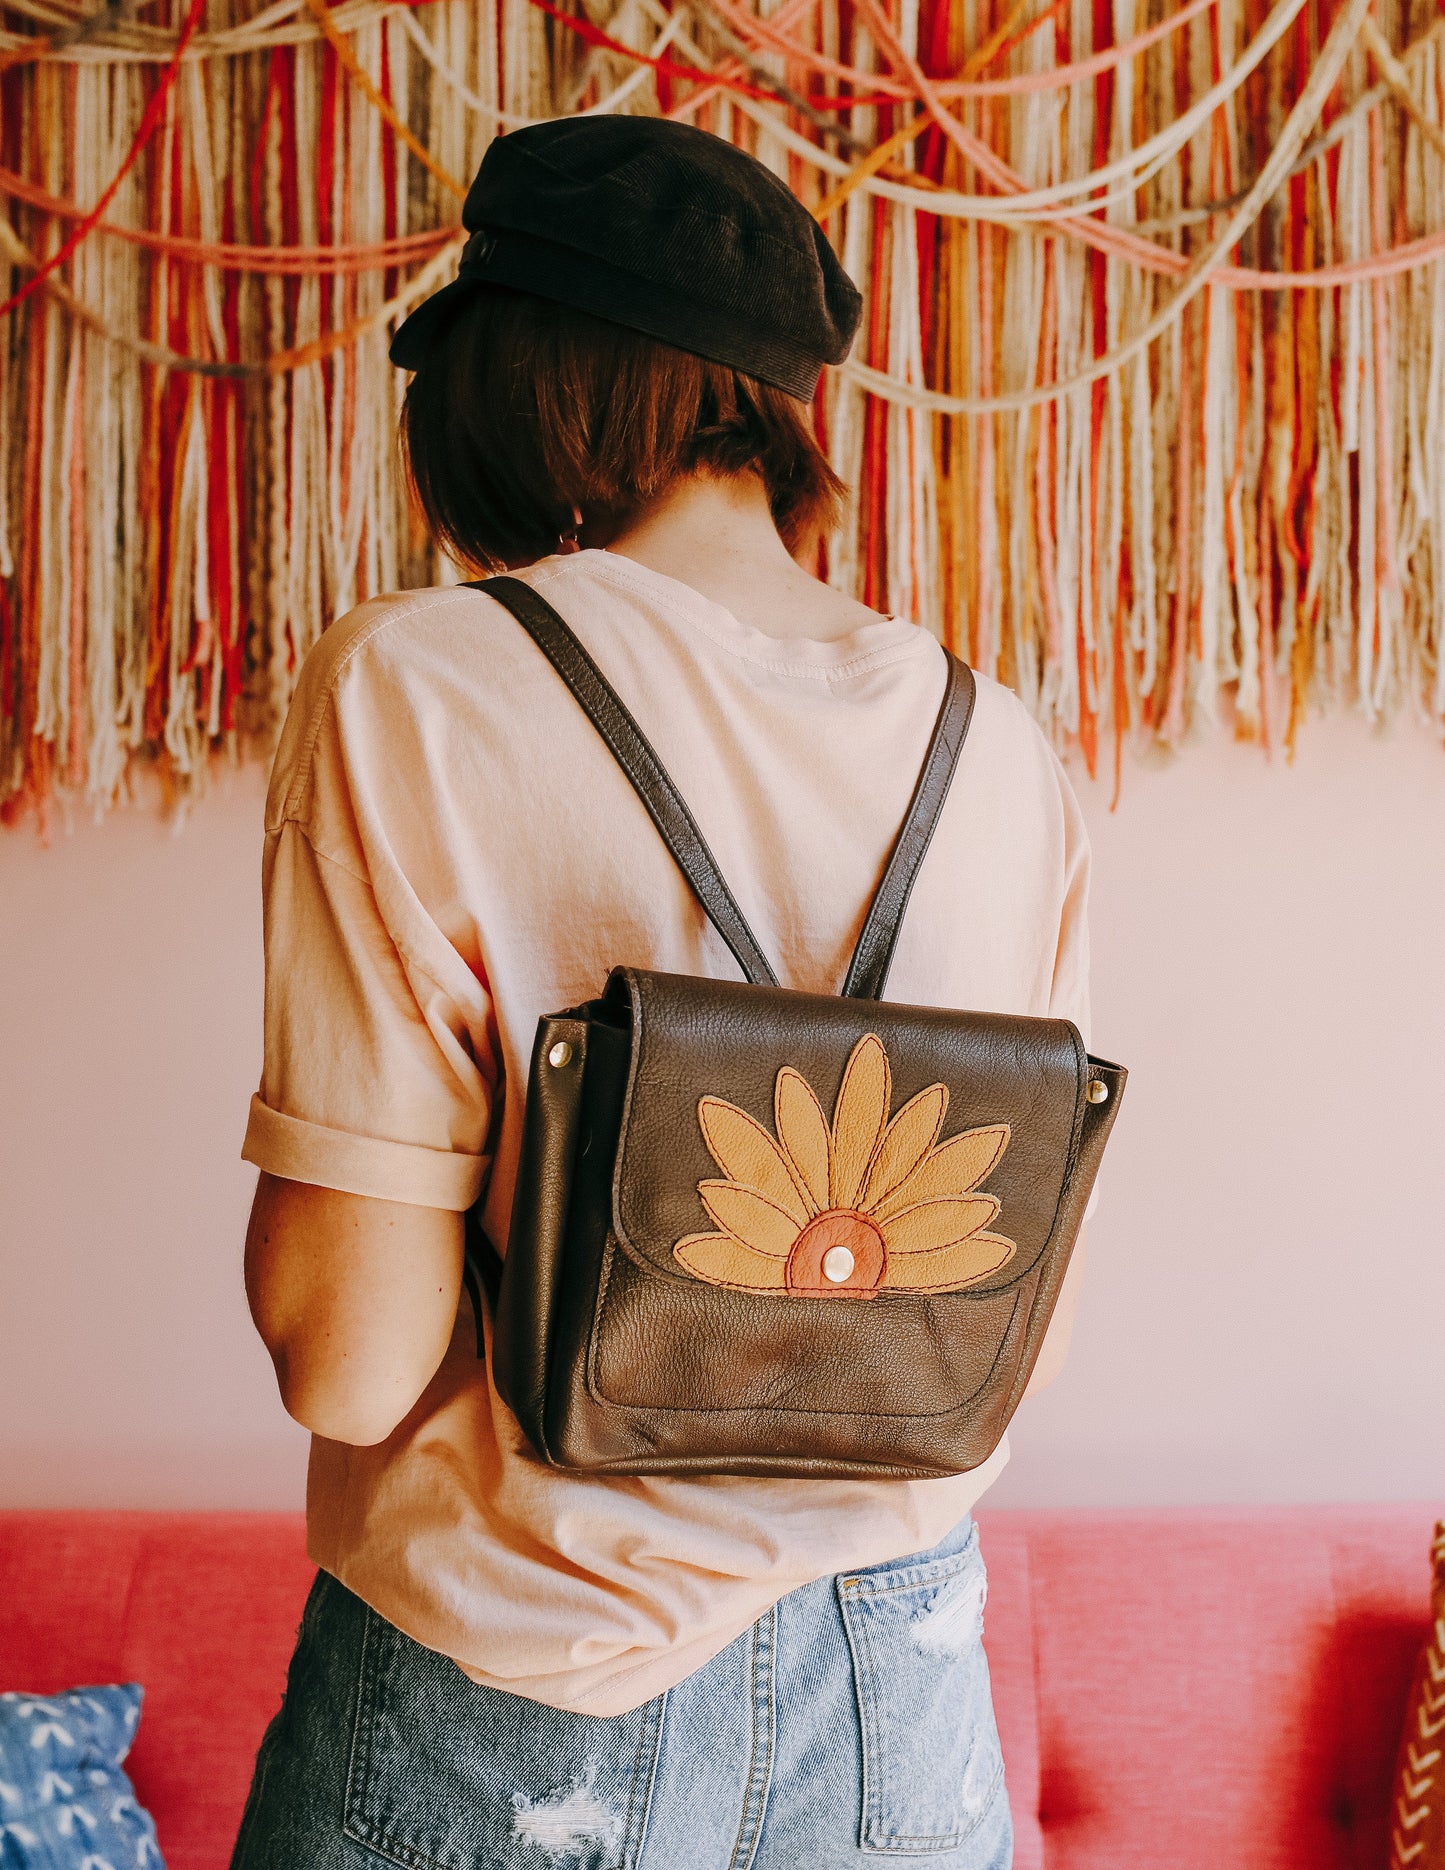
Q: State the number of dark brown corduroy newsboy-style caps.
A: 1